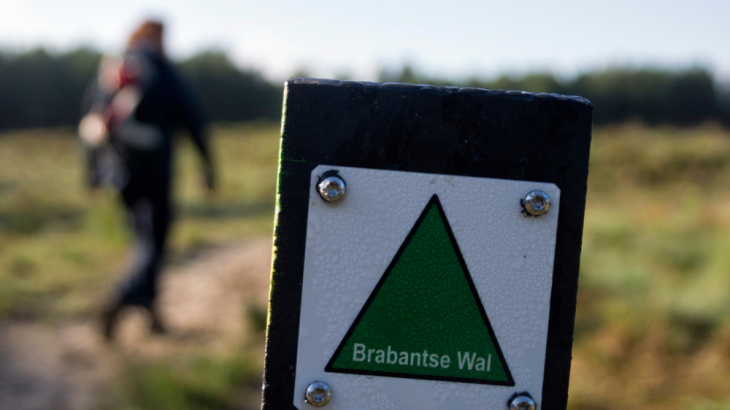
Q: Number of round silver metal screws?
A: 4